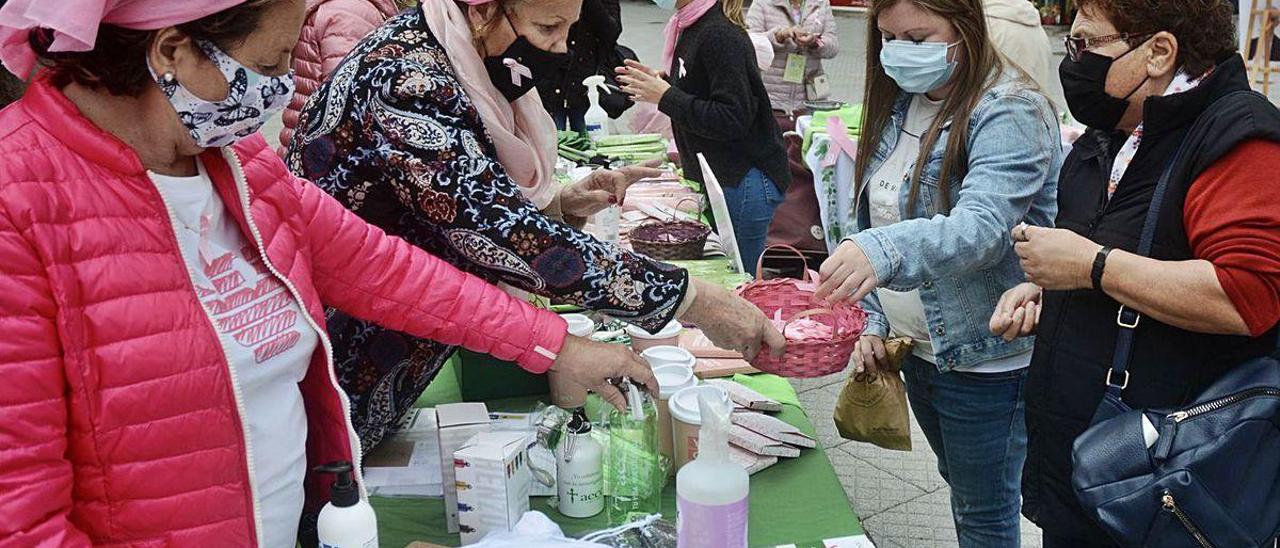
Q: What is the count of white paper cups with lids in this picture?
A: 5